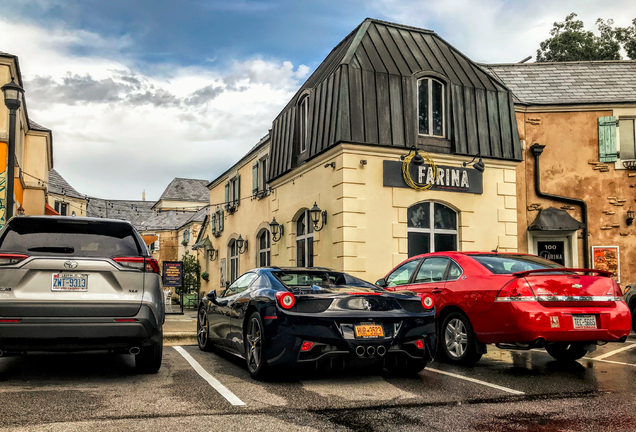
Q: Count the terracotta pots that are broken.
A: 0